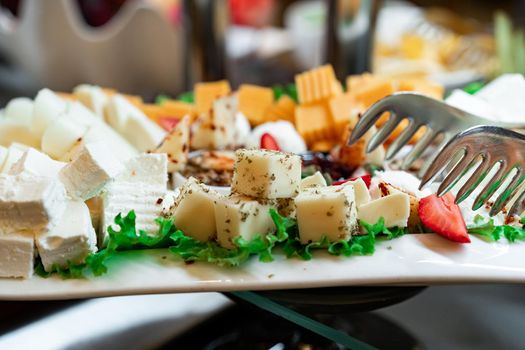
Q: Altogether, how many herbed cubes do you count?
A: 4